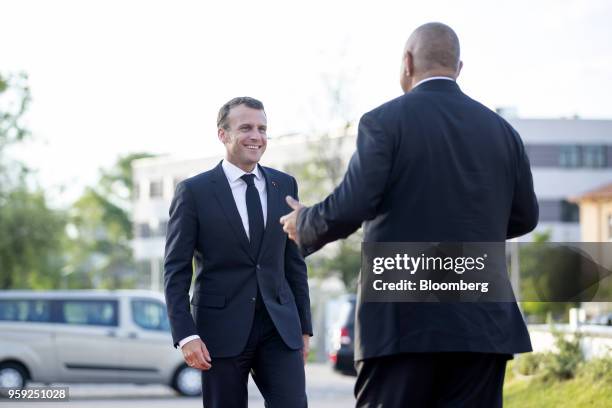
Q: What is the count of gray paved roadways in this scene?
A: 1